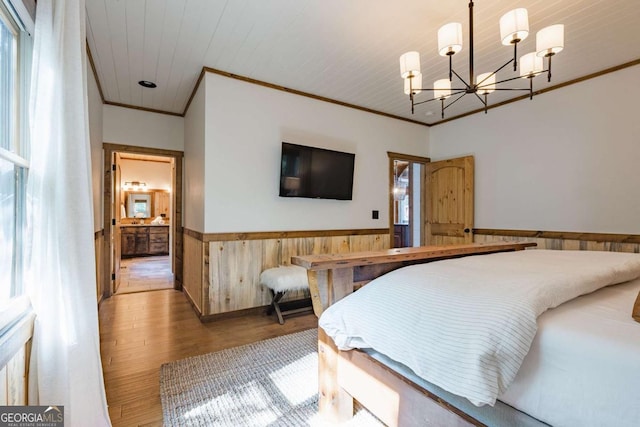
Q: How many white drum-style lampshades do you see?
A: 8